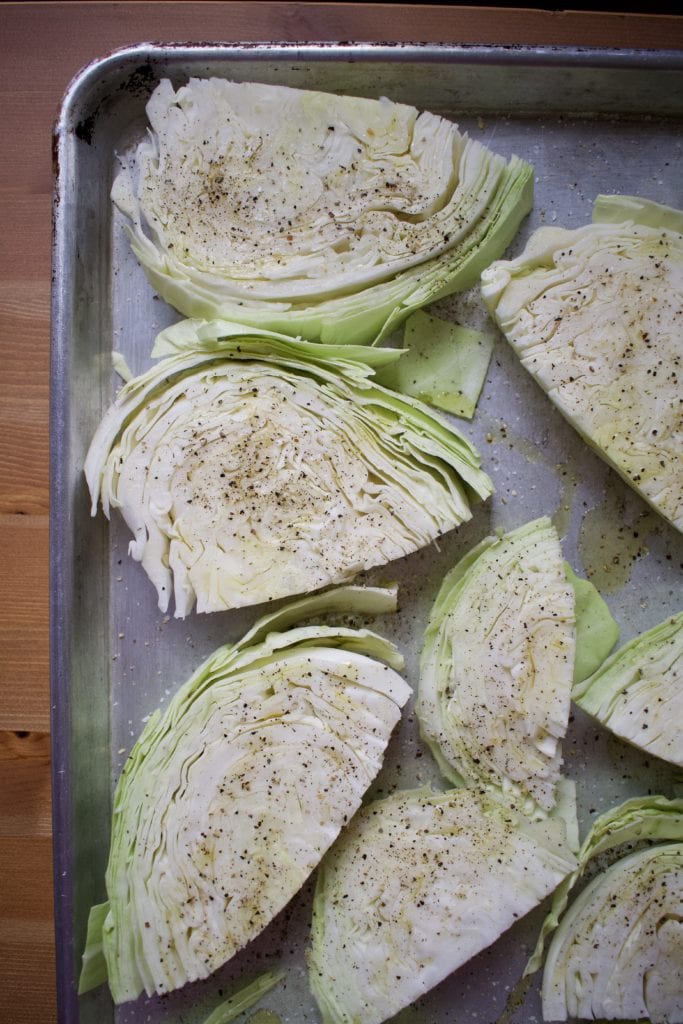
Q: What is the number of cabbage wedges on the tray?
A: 8